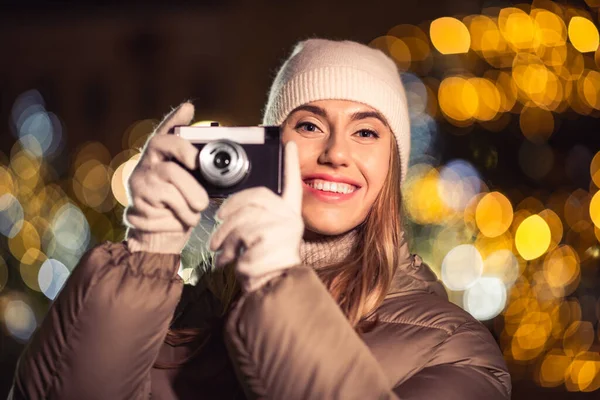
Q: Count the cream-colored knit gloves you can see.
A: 2